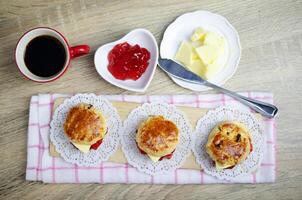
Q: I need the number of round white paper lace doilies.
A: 3